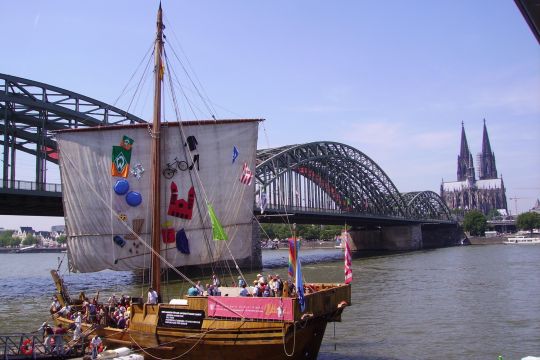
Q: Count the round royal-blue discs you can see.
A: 2